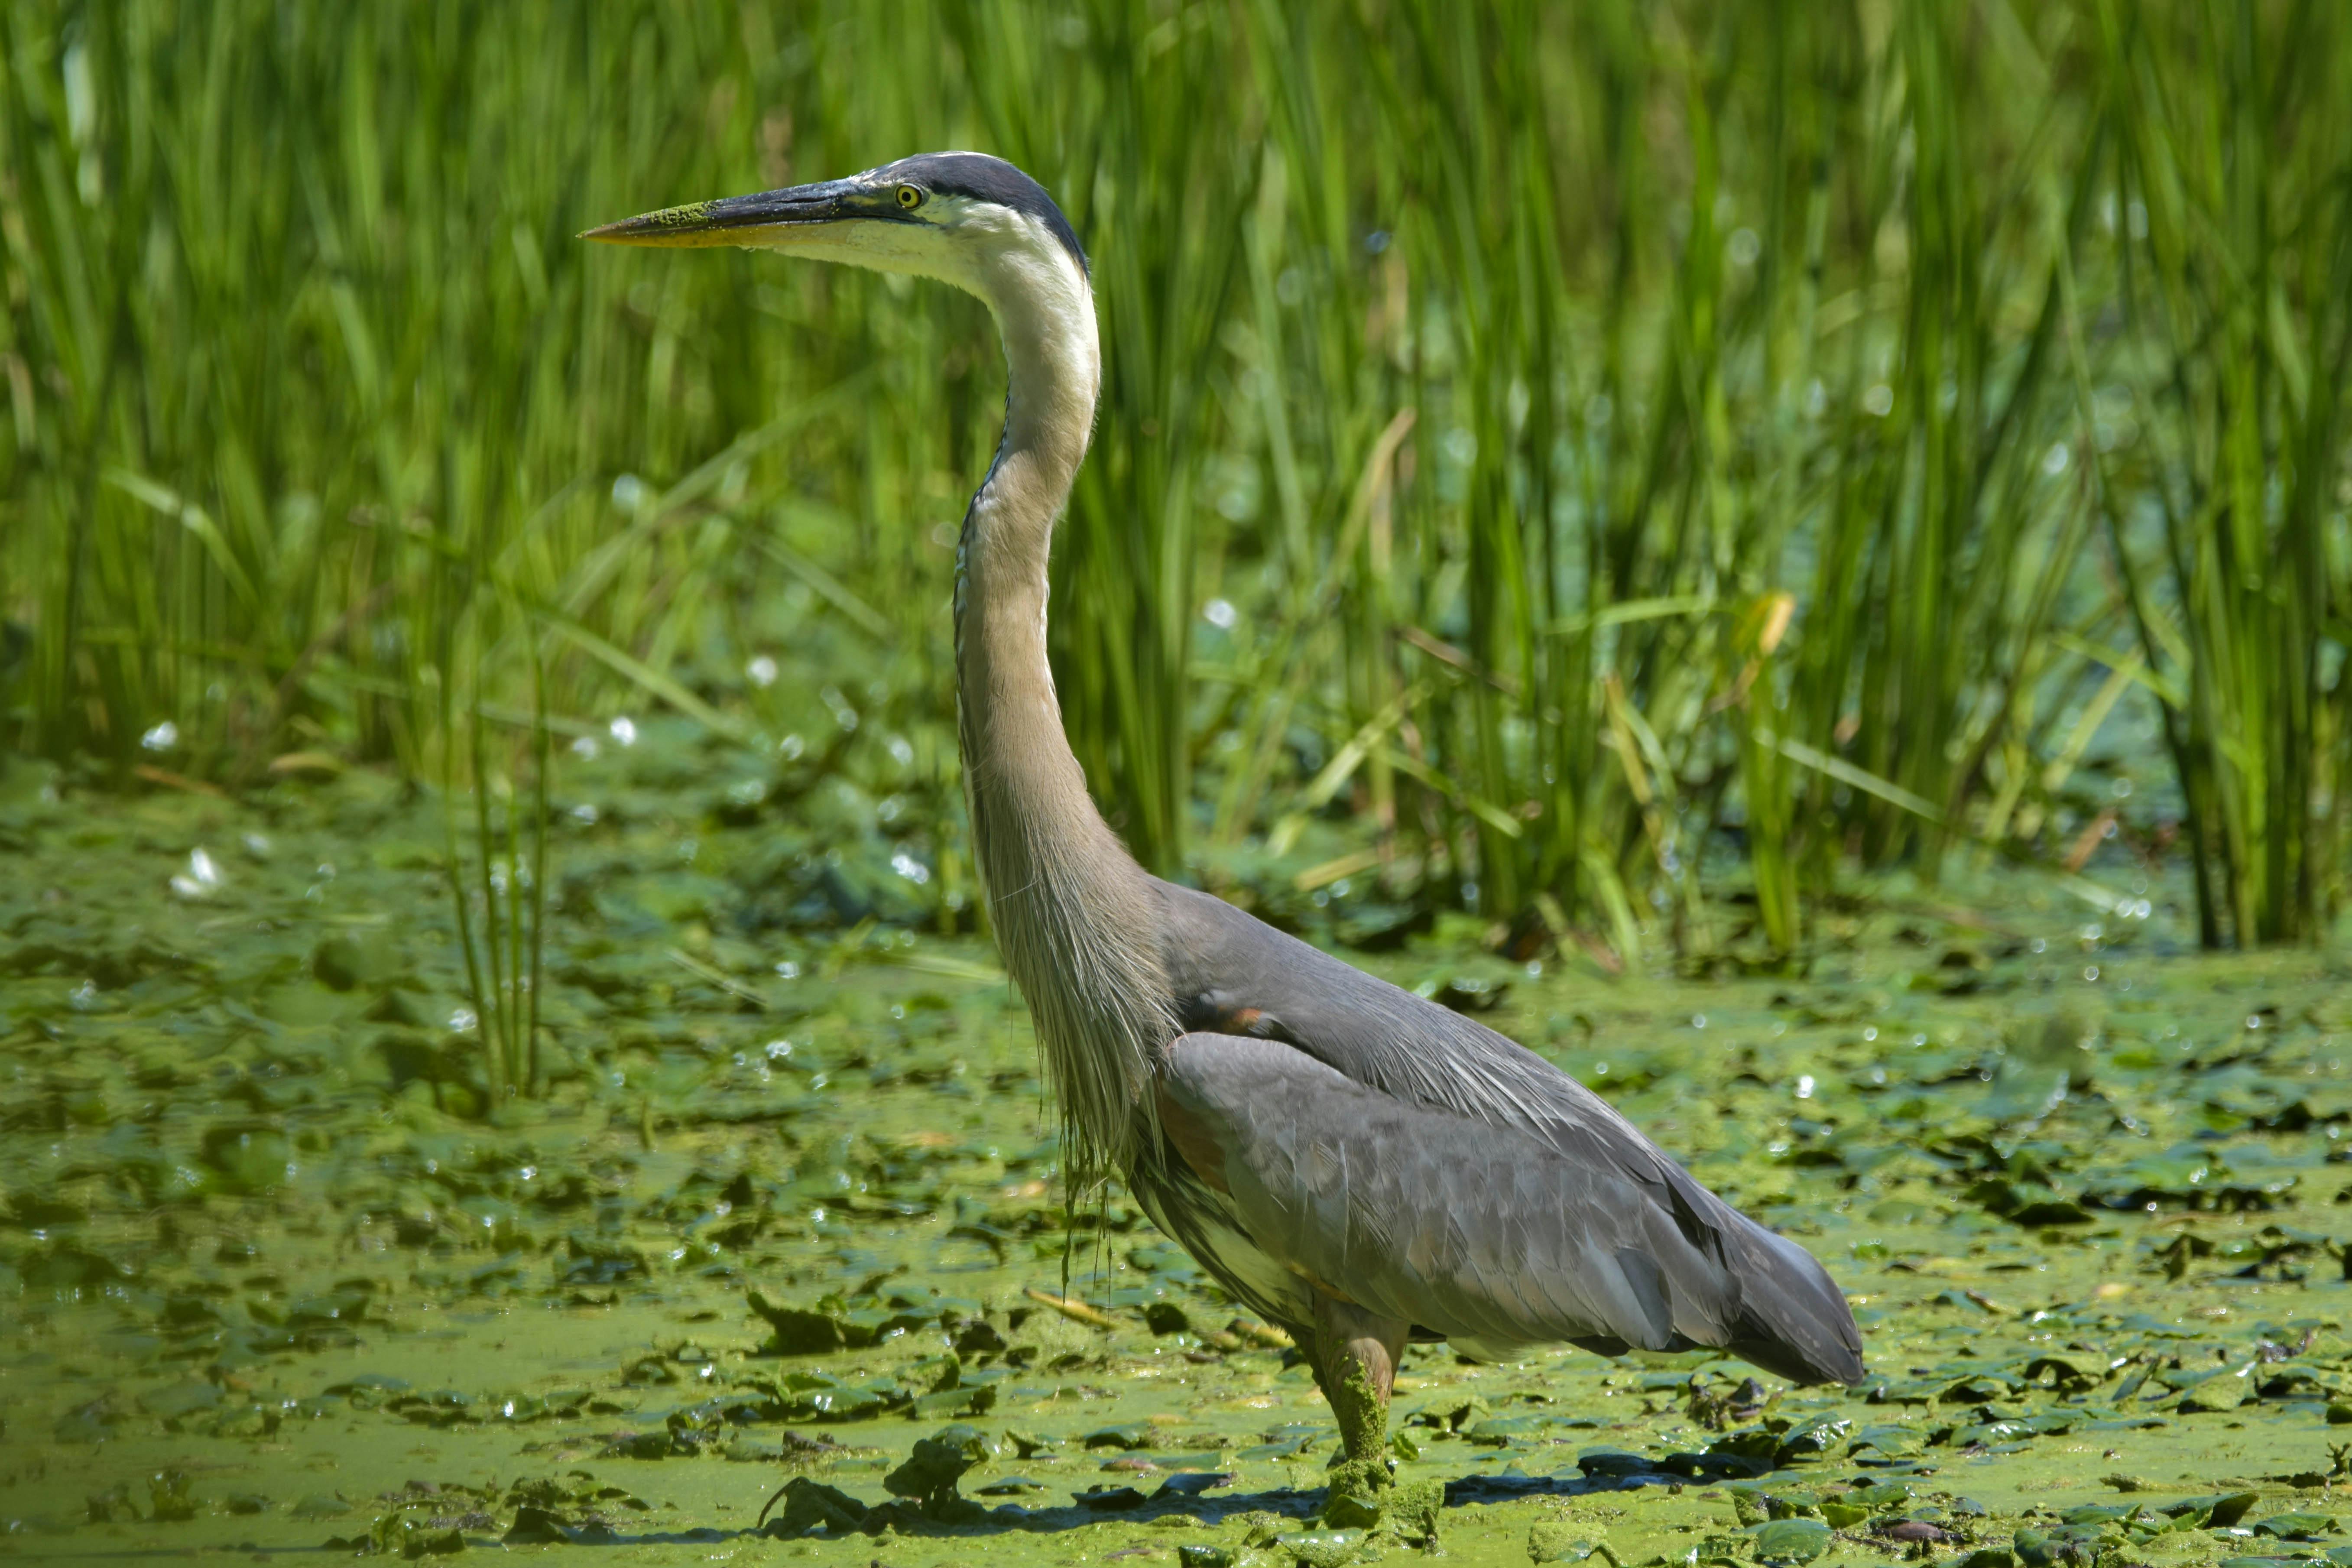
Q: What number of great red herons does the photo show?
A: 0